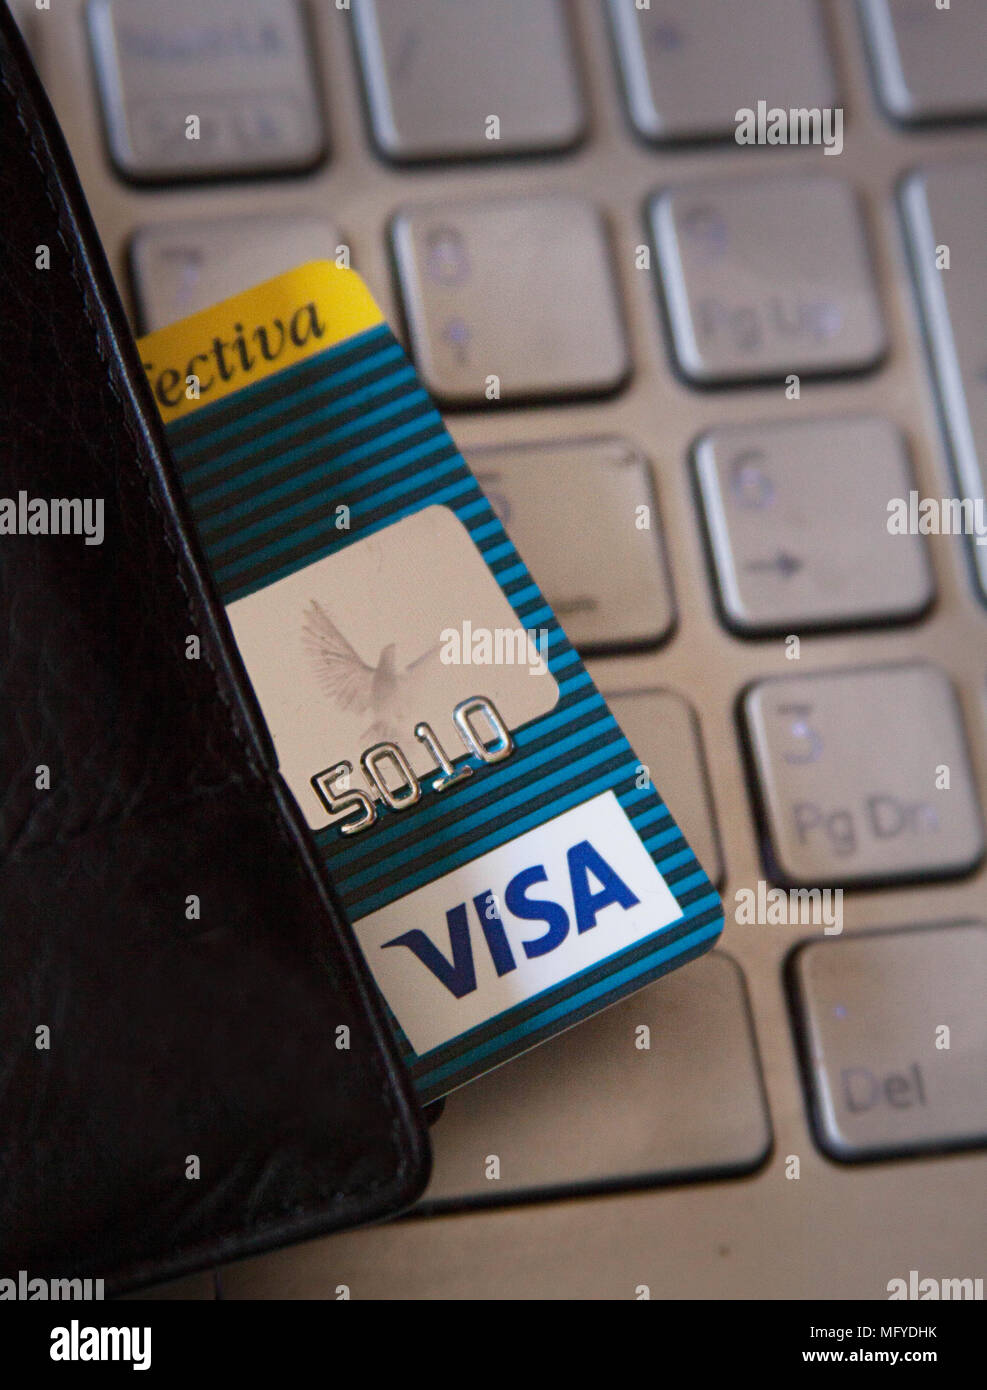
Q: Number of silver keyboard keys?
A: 14